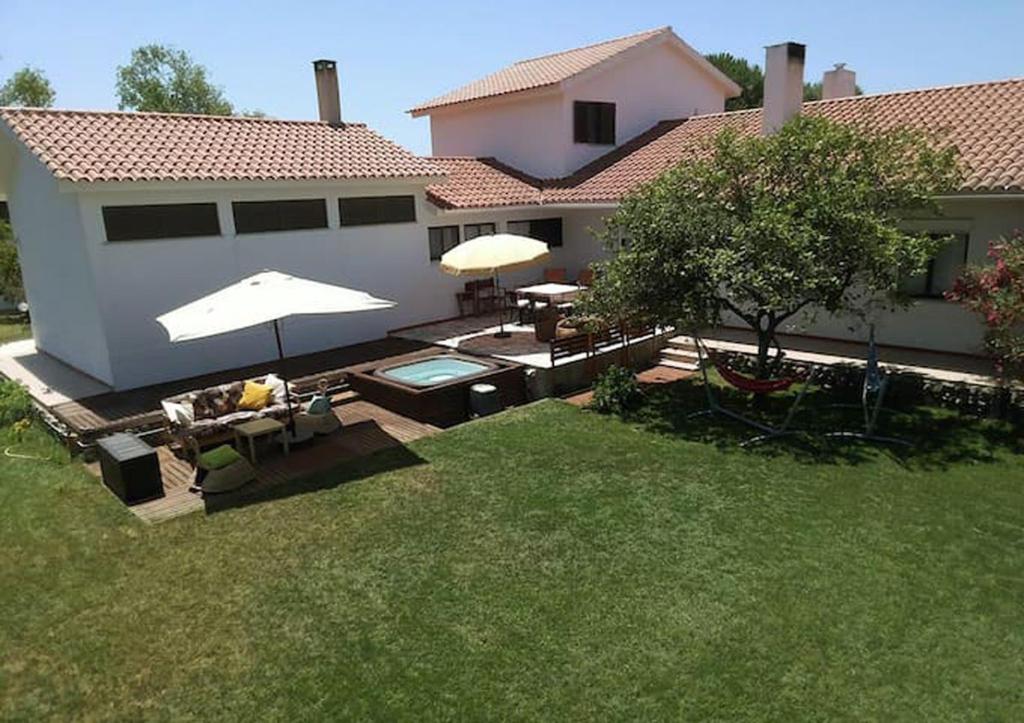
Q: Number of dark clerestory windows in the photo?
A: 3